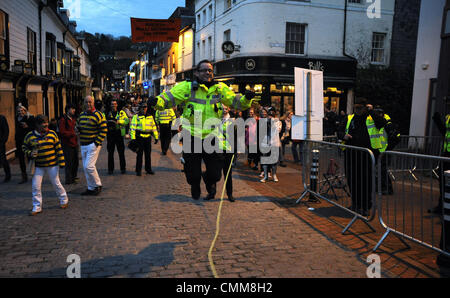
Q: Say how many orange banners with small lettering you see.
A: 1